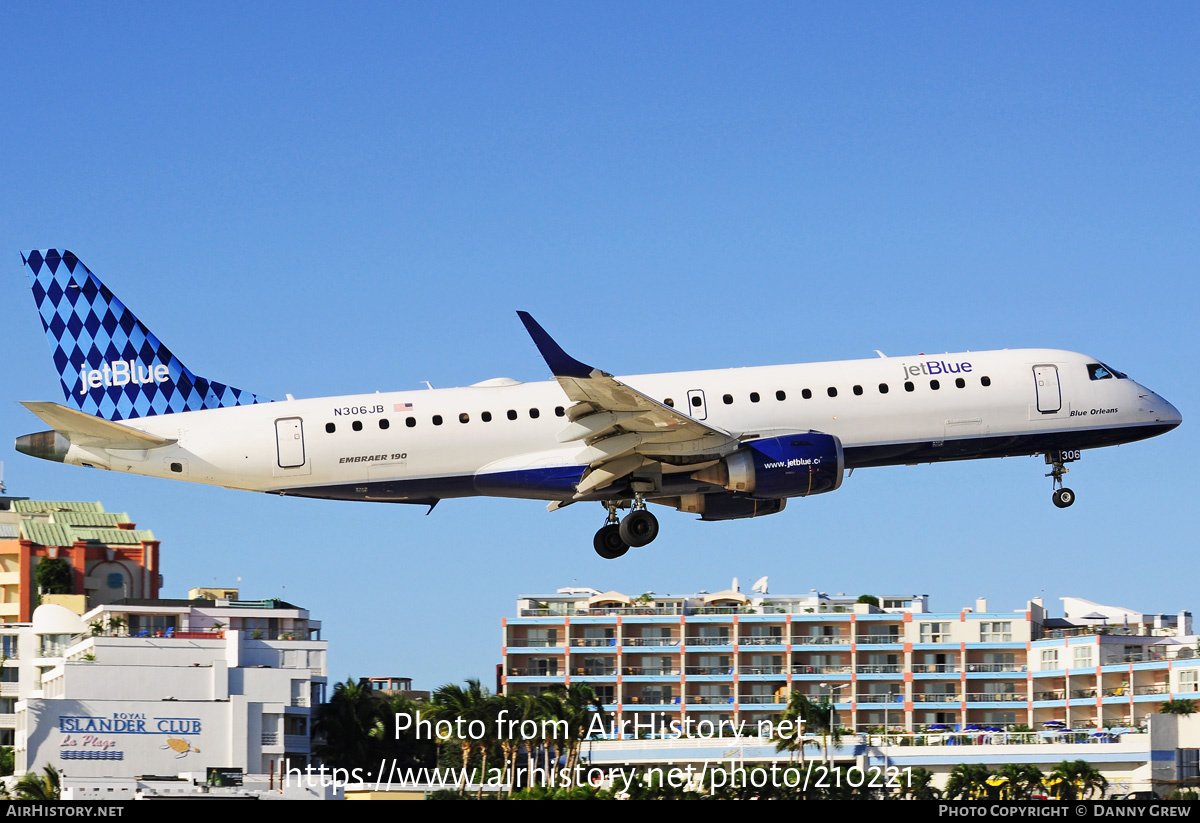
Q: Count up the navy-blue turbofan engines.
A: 2